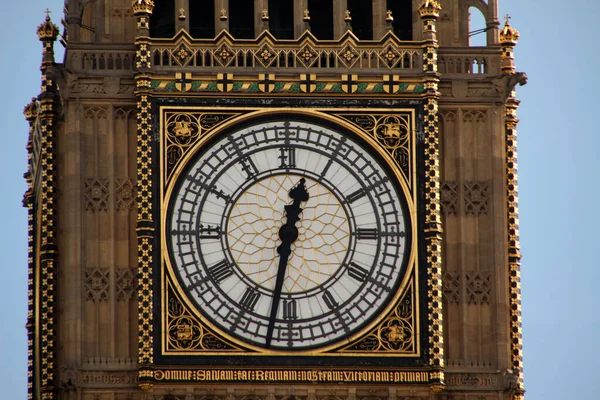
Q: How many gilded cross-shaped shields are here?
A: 6